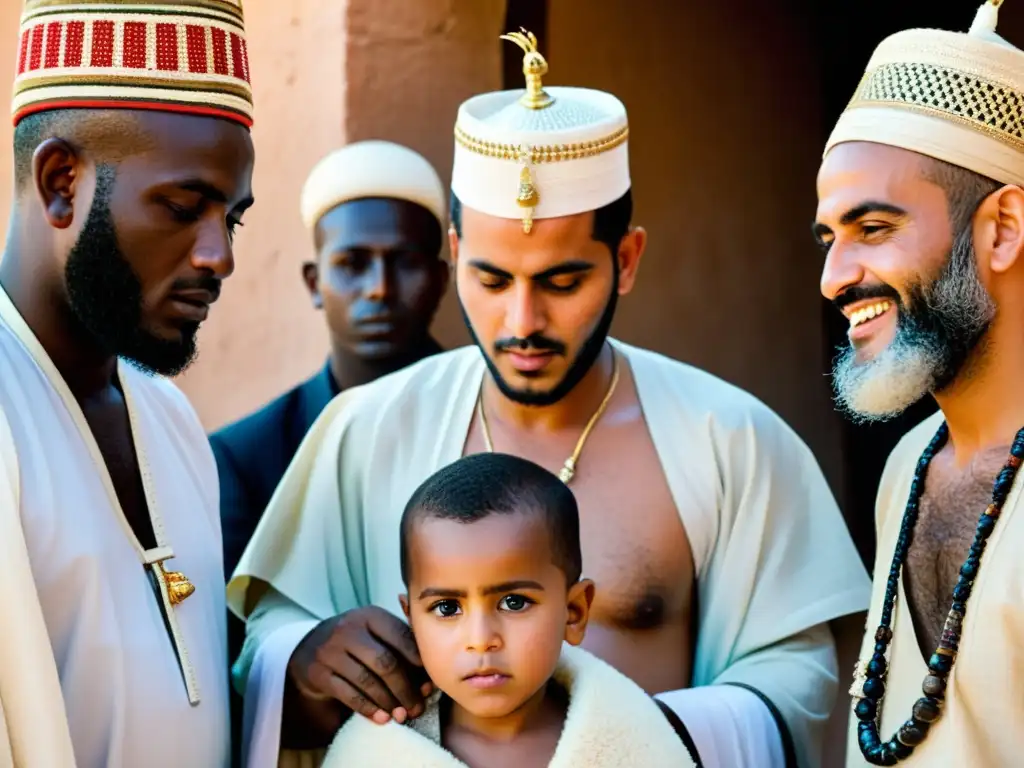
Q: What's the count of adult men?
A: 4